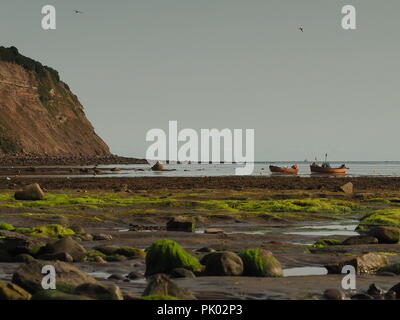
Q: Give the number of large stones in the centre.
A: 3